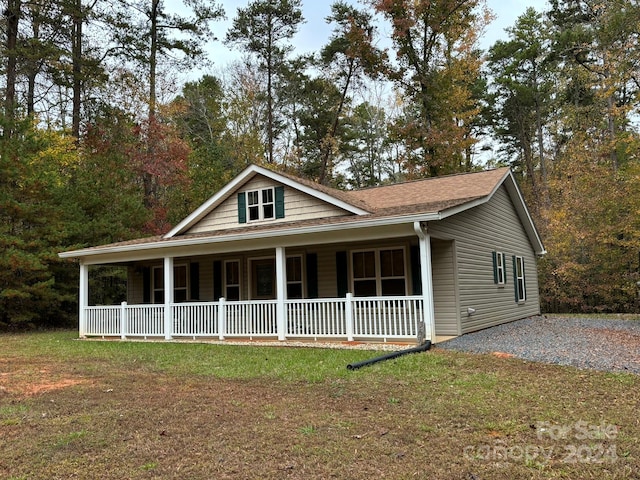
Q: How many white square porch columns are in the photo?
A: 4